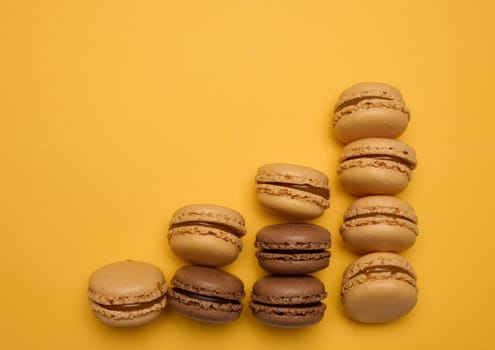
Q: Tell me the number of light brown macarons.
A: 7